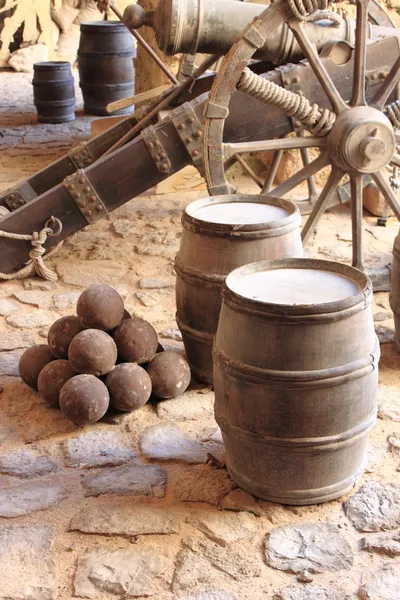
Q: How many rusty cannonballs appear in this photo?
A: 11